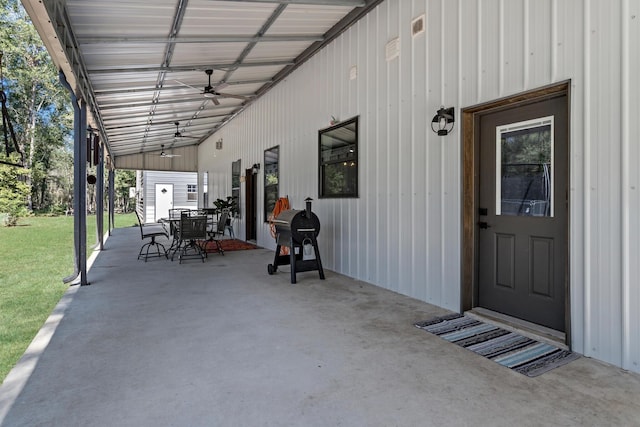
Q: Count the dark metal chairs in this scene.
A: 4